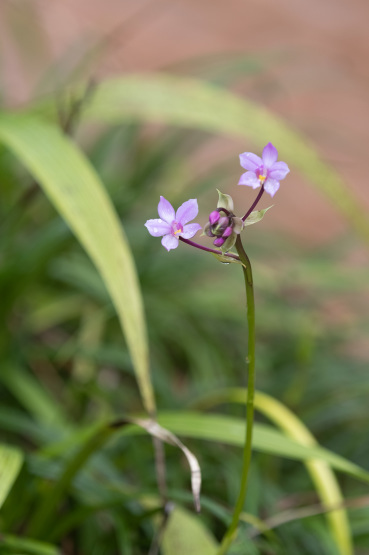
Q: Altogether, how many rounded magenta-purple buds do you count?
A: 3